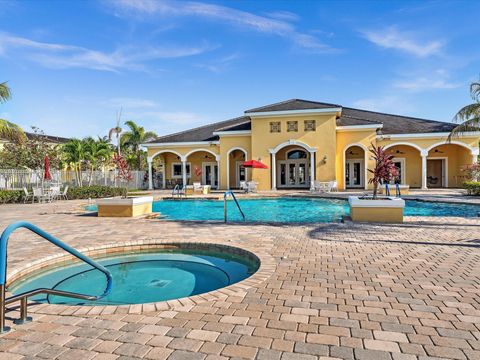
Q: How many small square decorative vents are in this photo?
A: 3